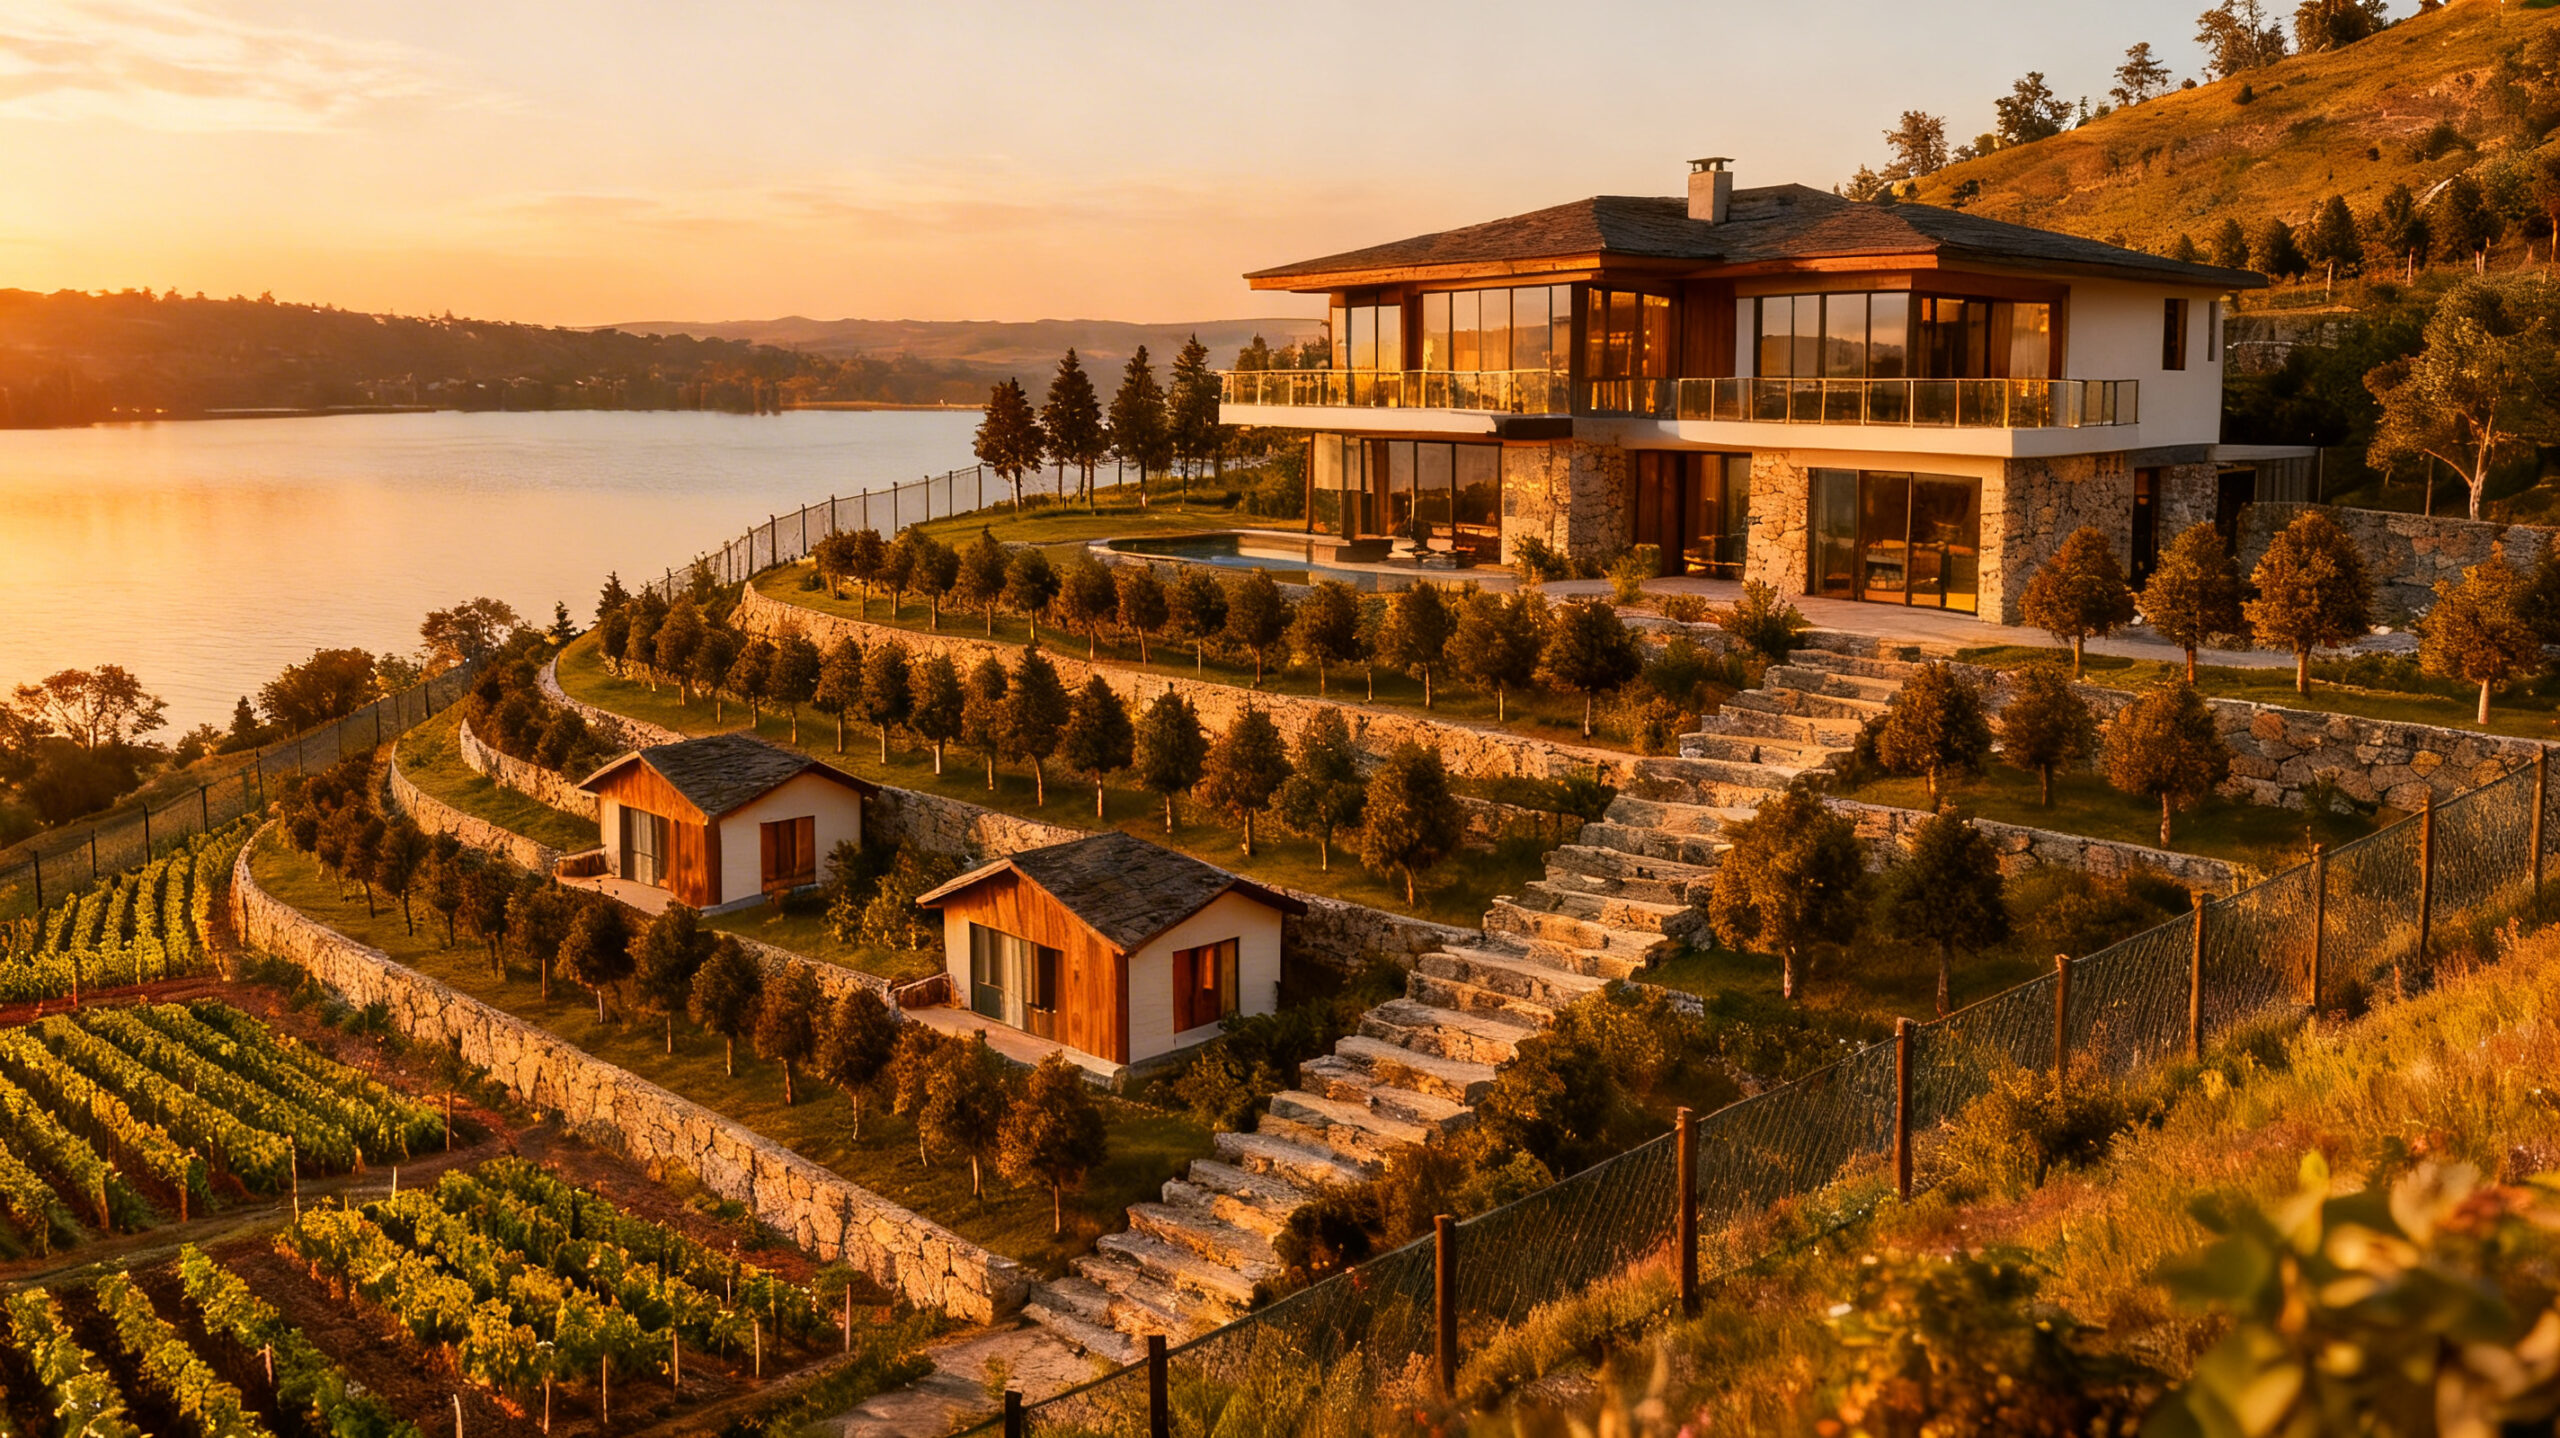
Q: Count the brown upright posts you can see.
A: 10